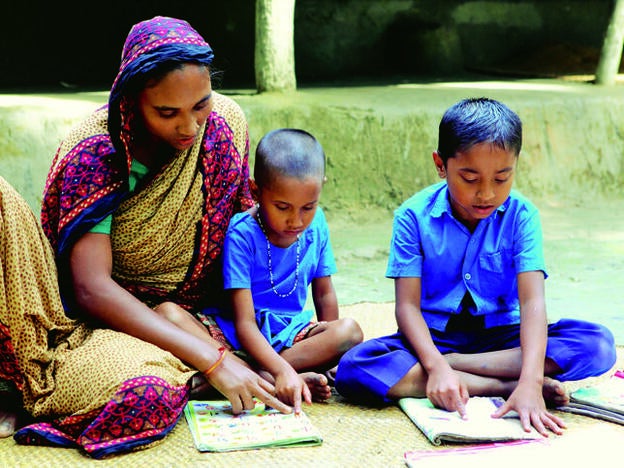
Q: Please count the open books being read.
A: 2